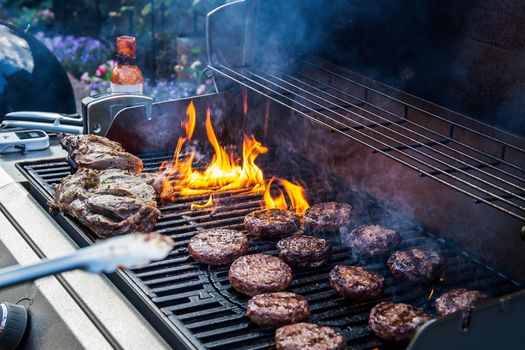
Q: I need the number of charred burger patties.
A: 12